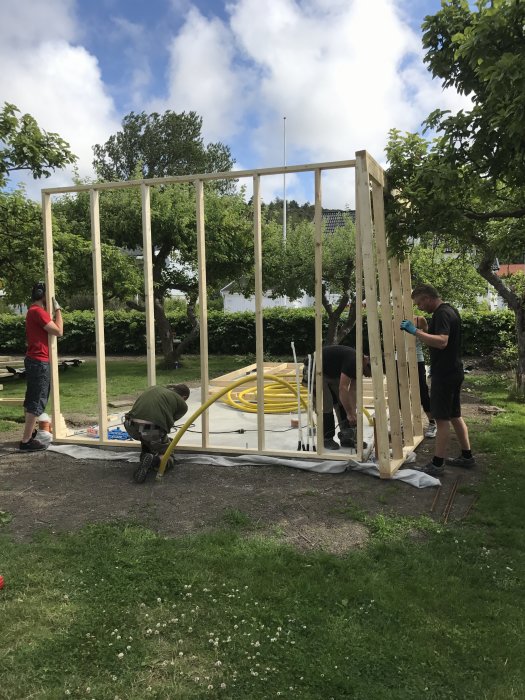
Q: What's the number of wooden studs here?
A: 11